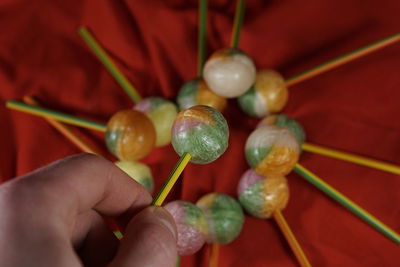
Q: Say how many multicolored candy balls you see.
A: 12